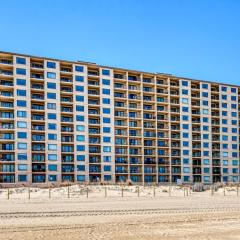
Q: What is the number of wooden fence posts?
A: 15